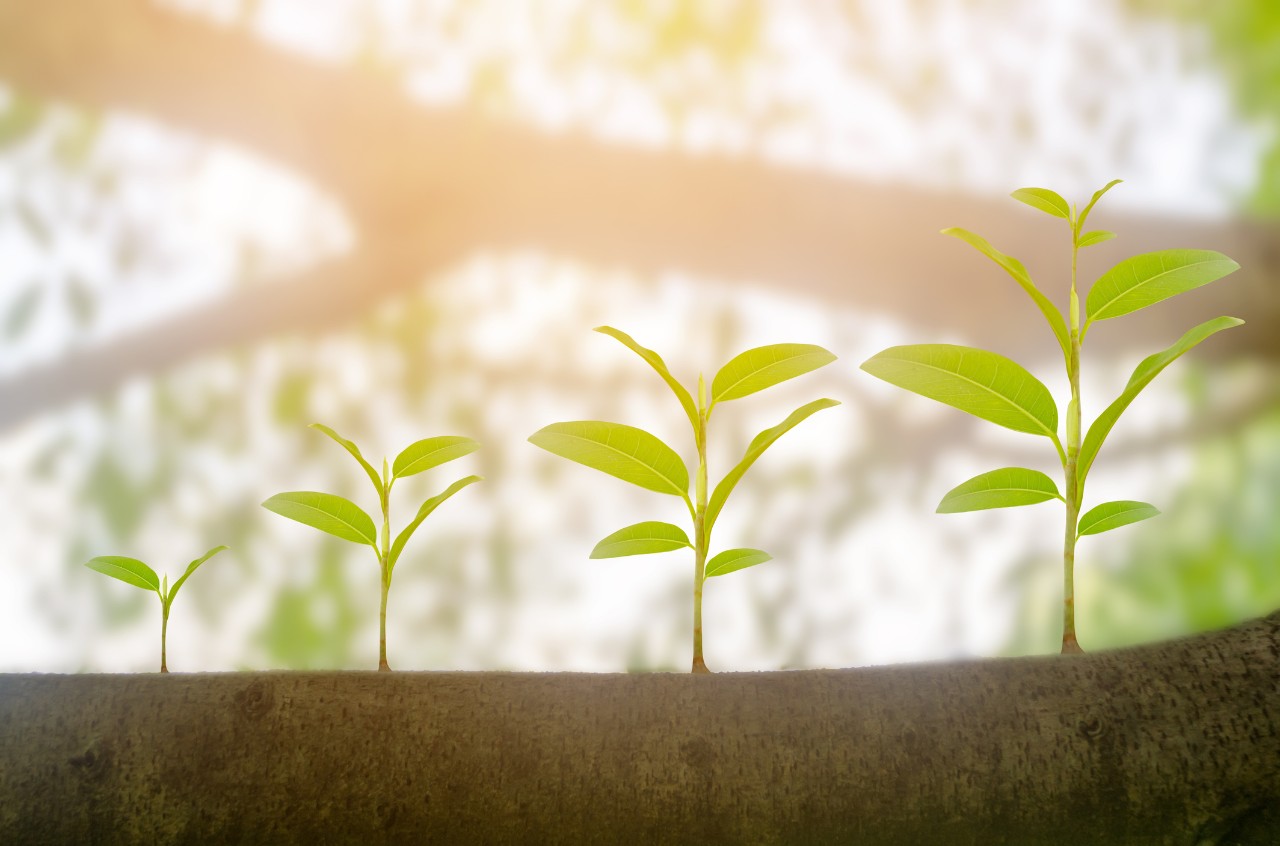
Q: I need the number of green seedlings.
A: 4